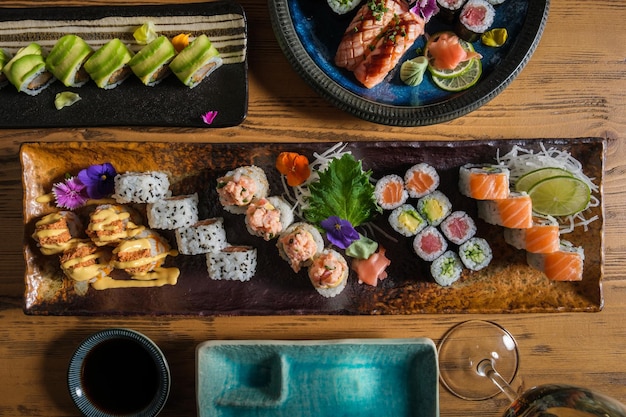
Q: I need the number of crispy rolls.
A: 4